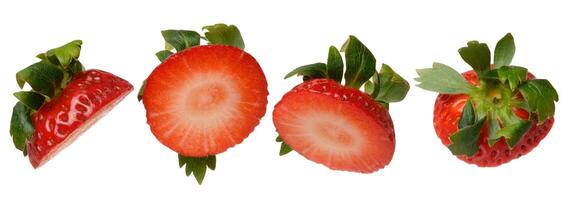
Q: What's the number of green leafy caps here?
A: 4